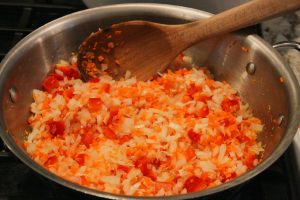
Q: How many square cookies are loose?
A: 0